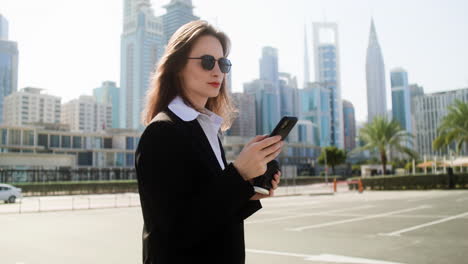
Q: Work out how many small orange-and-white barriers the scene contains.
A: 2